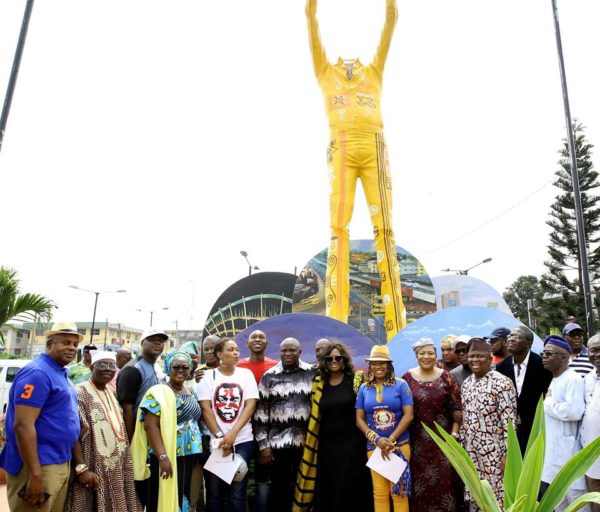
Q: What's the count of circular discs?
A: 5